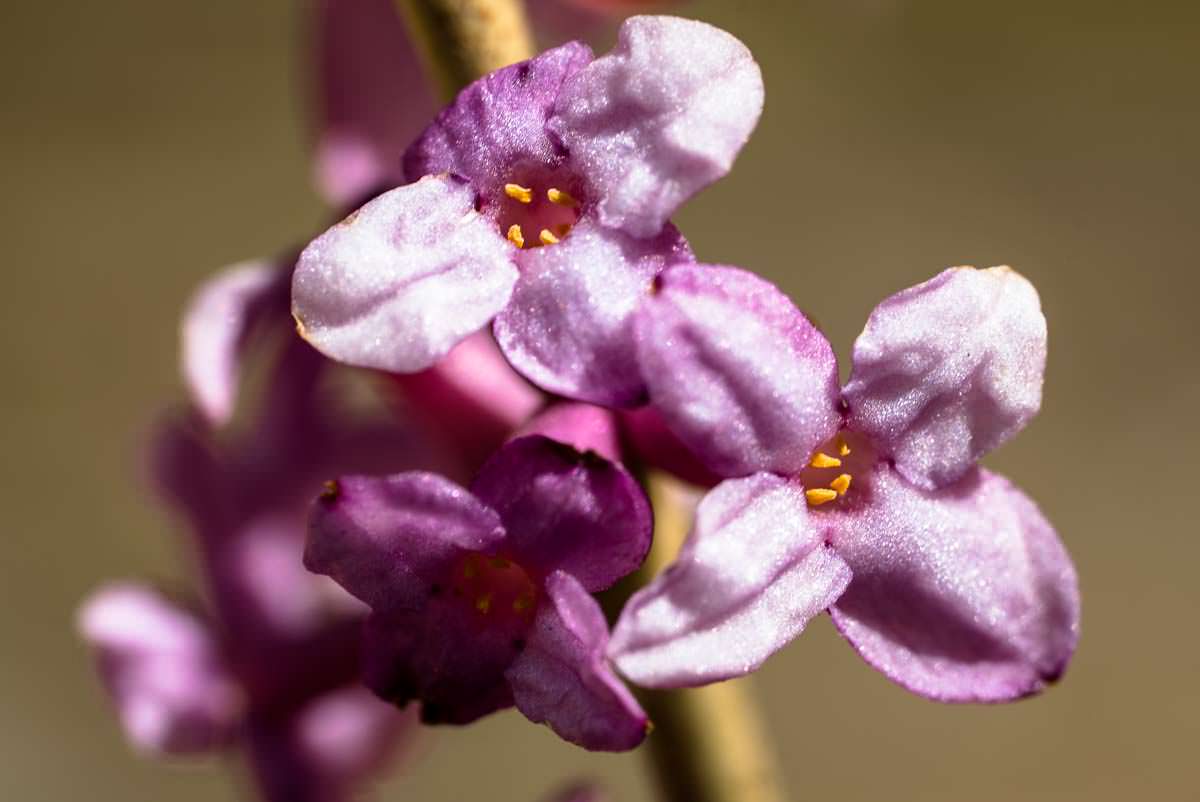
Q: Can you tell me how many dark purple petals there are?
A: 4